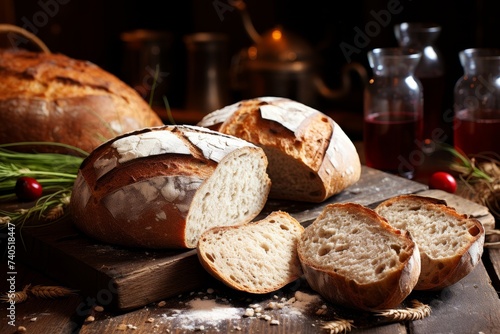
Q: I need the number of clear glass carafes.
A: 3